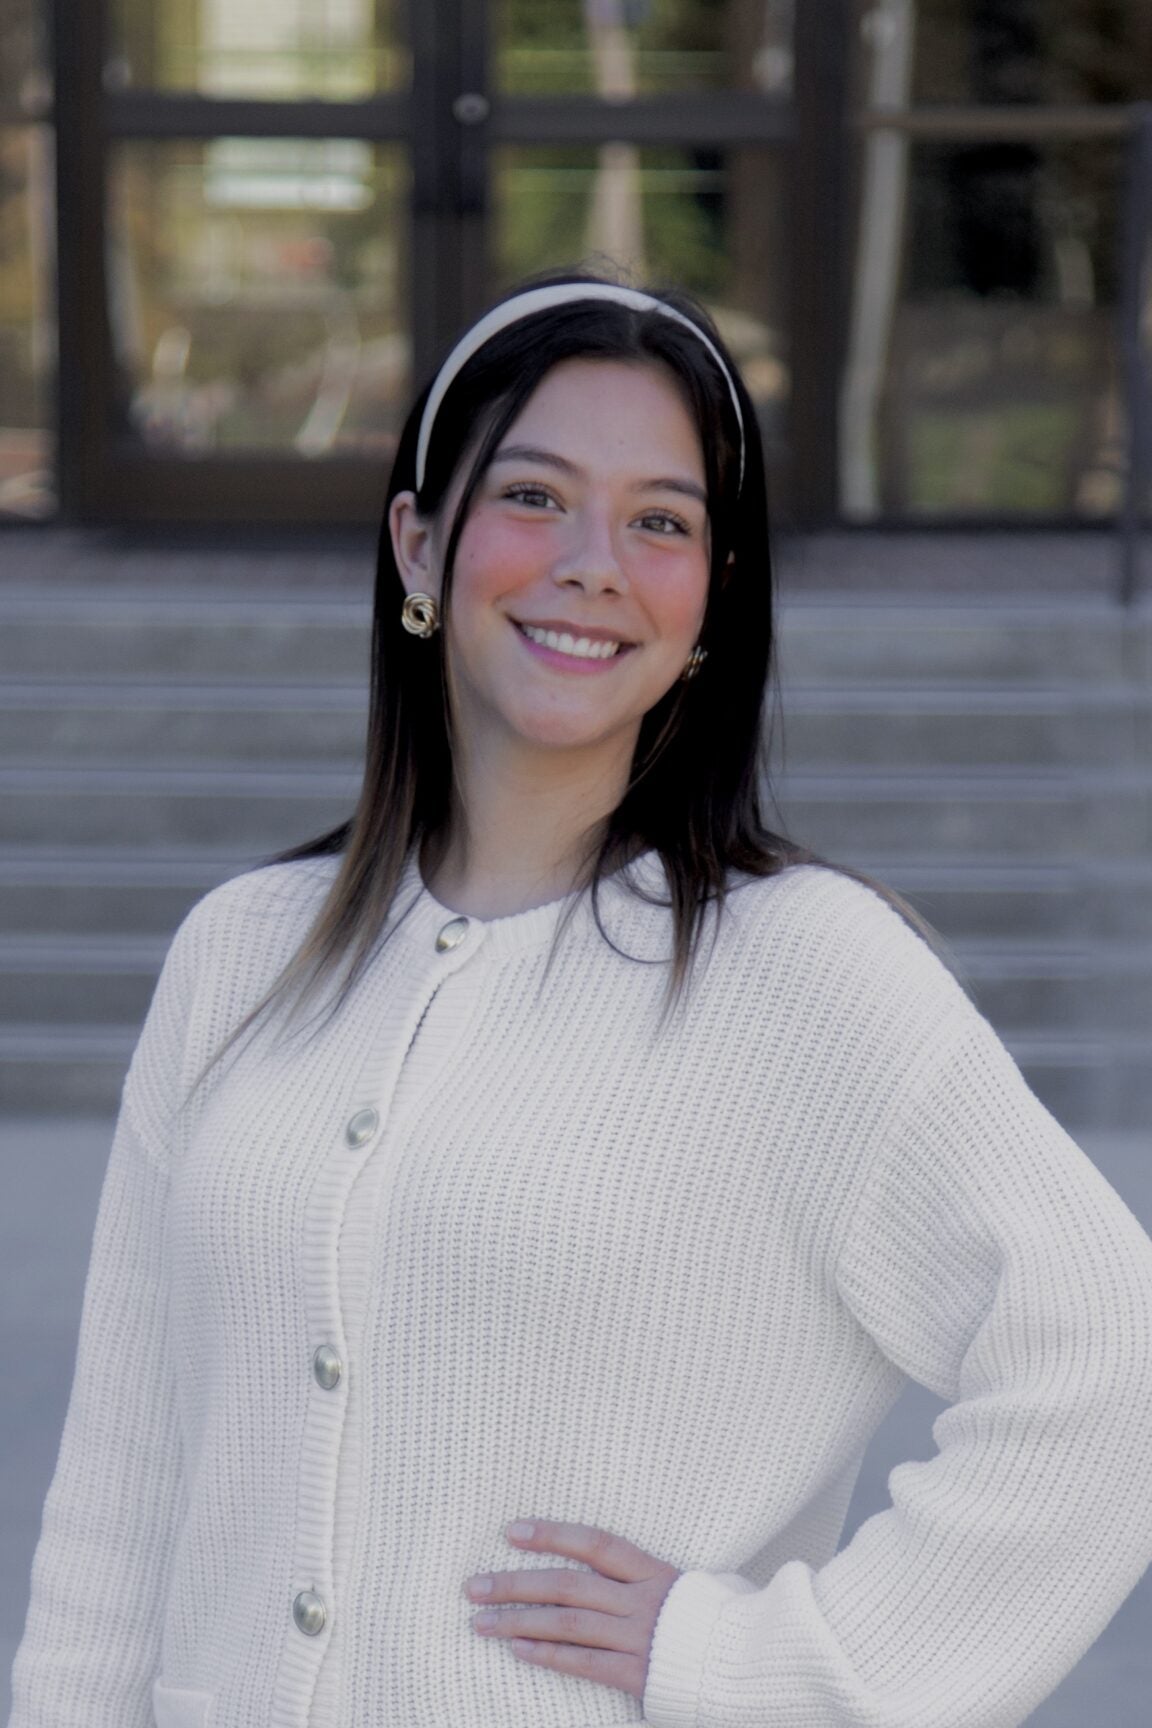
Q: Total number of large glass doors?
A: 2